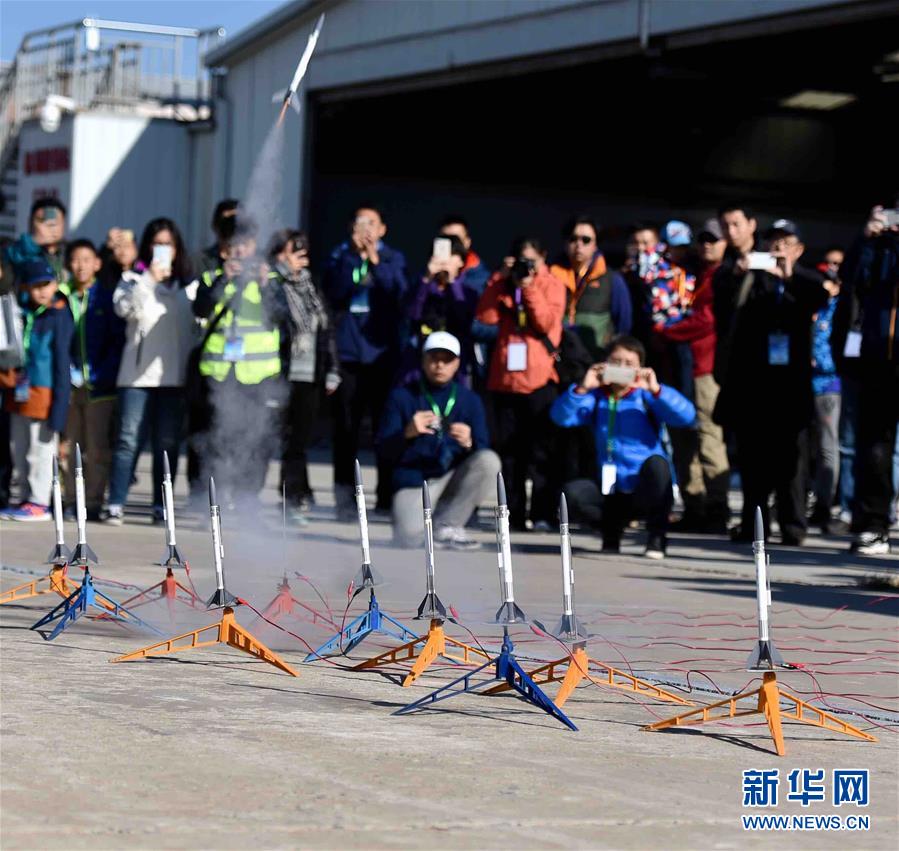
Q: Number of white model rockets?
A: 10